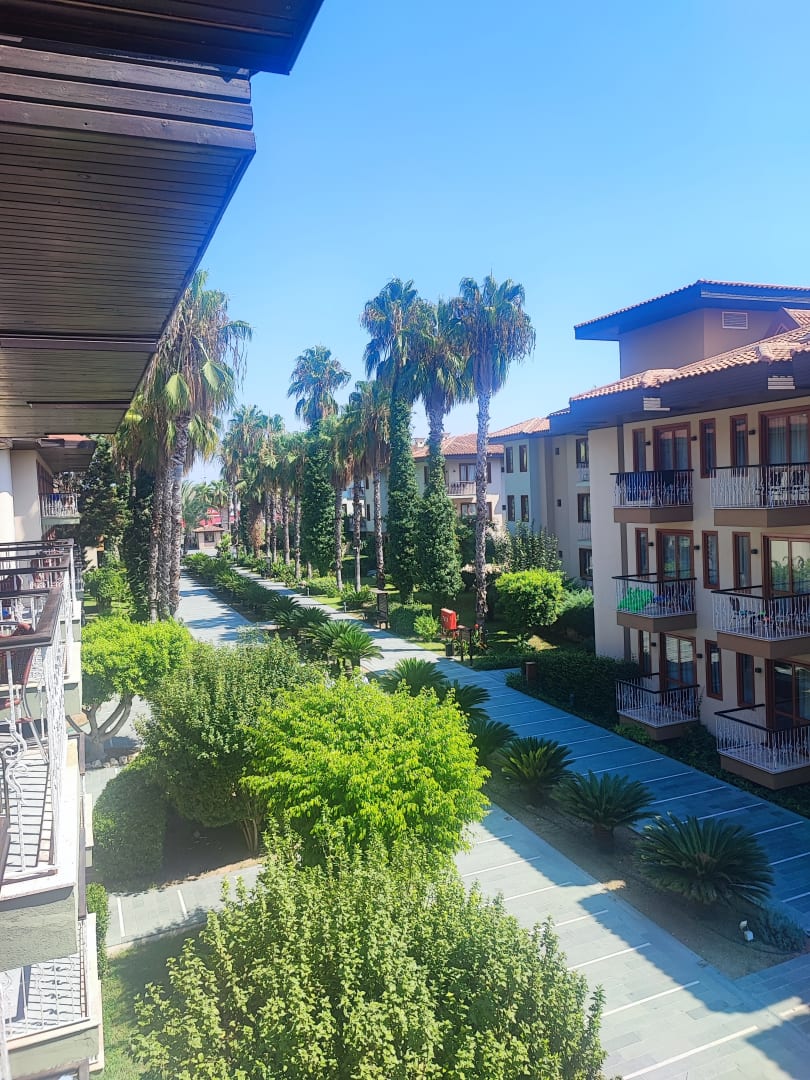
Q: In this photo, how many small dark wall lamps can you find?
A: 9